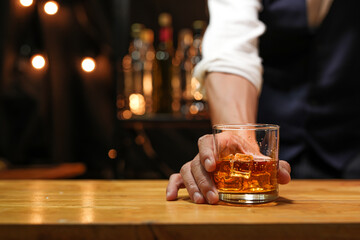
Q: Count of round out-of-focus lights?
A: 4